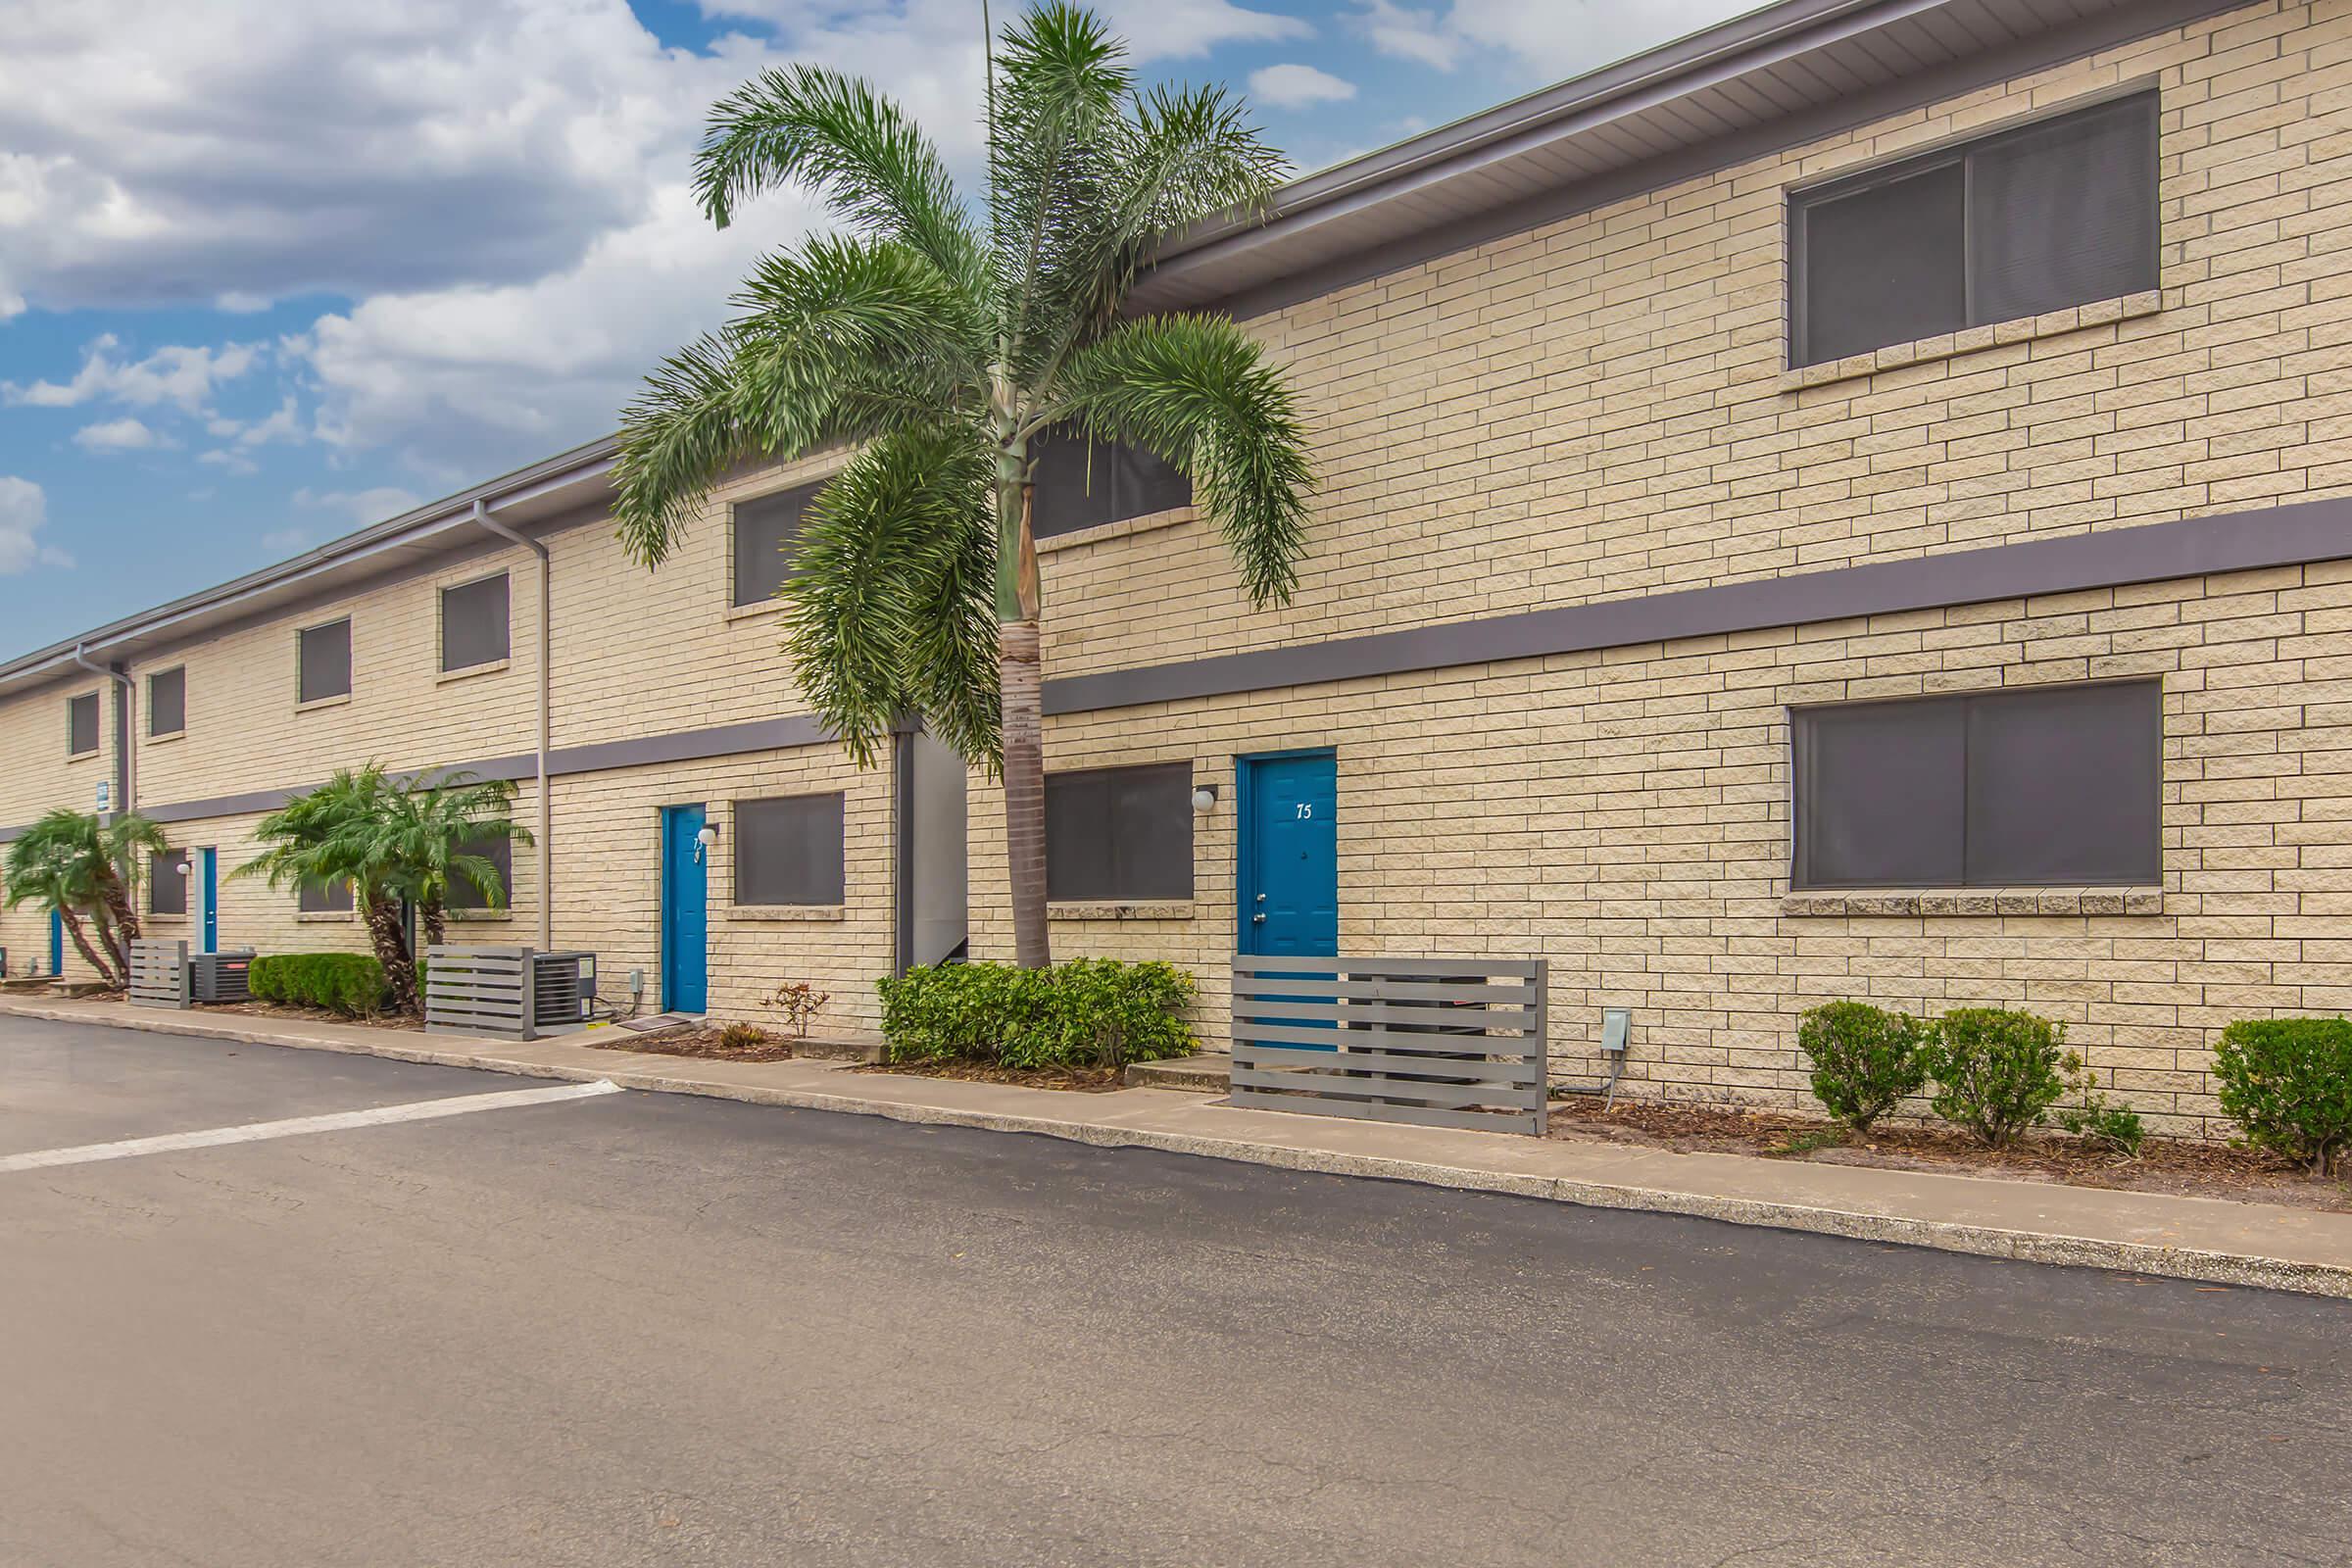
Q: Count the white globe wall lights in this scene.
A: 3